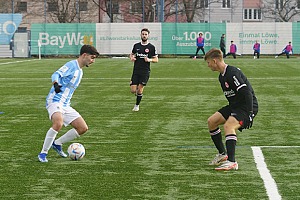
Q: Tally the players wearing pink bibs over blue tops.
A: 4